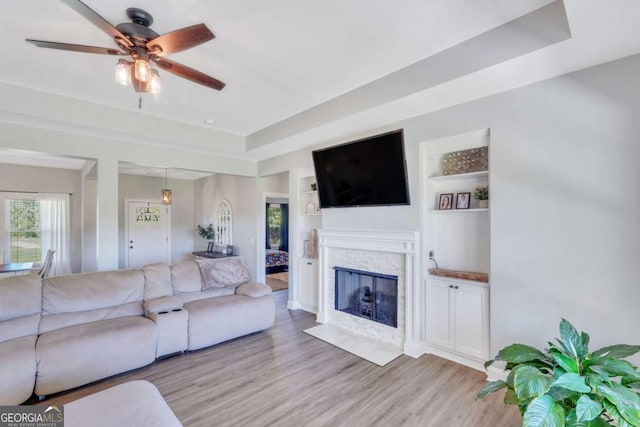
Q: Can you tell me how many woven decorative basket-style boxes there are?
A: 1